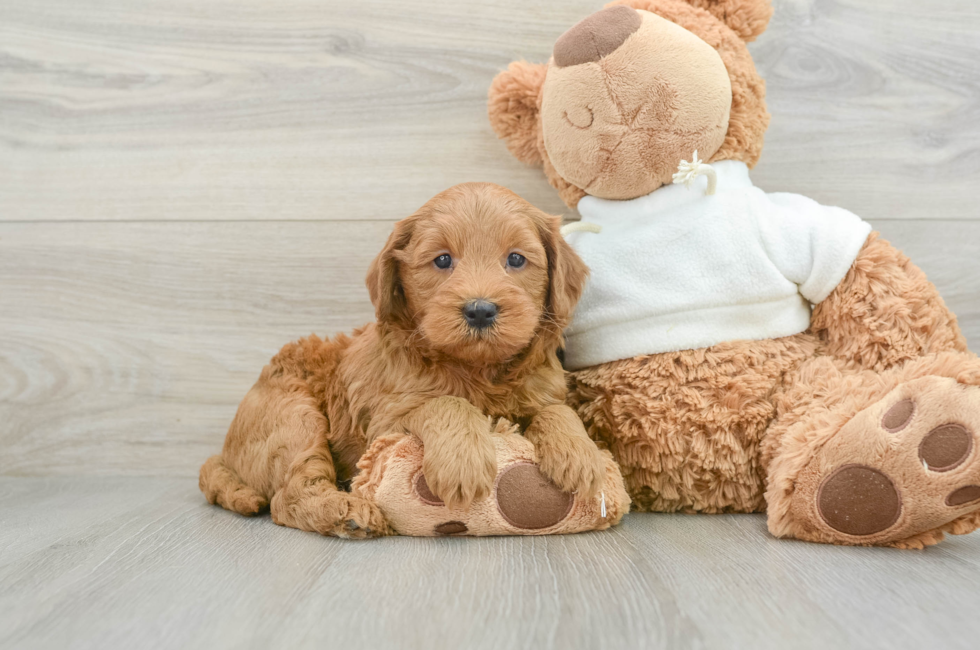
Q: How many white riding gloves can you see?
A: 0